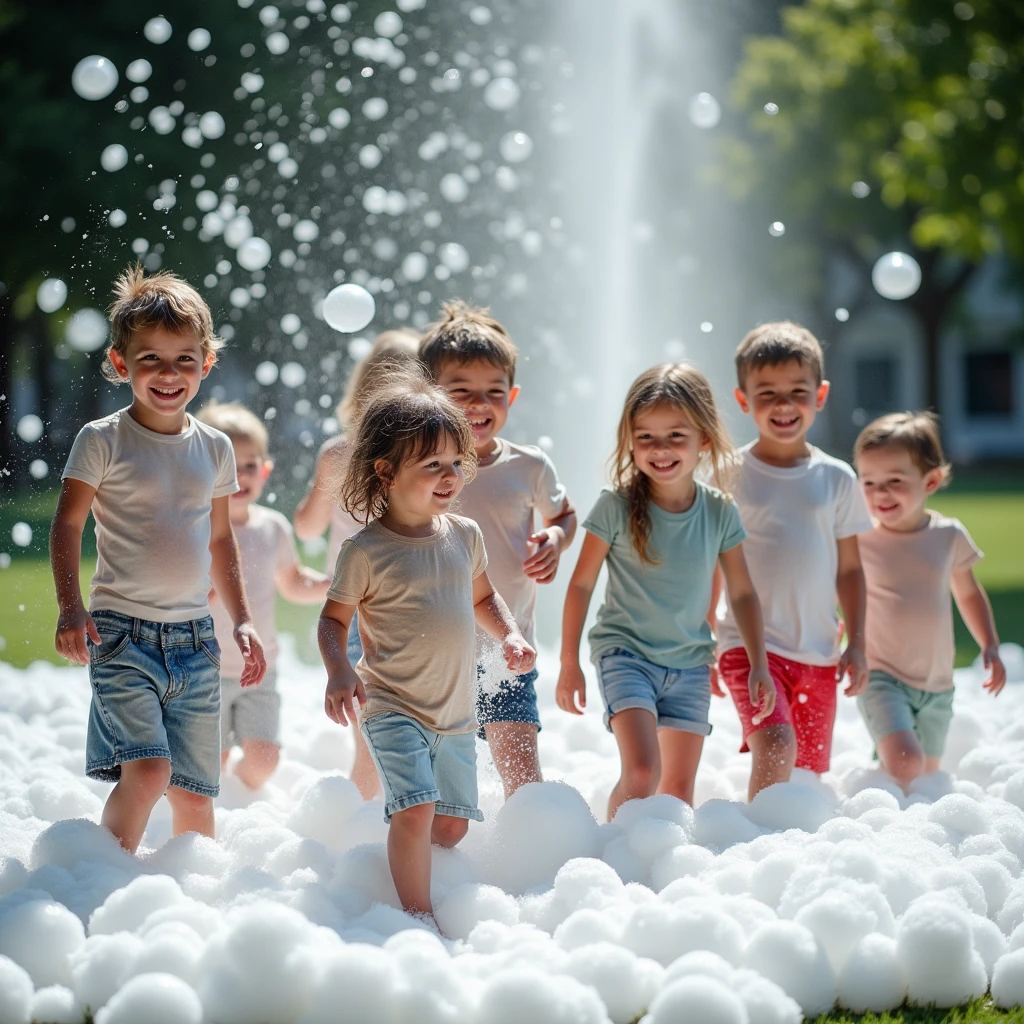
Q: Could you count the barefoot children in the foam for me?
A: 8